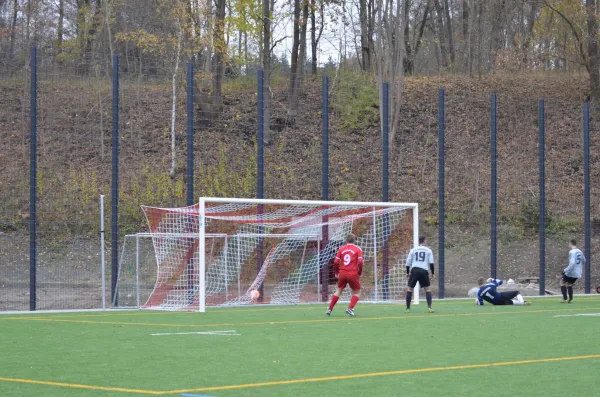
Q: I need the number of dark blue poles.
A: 10